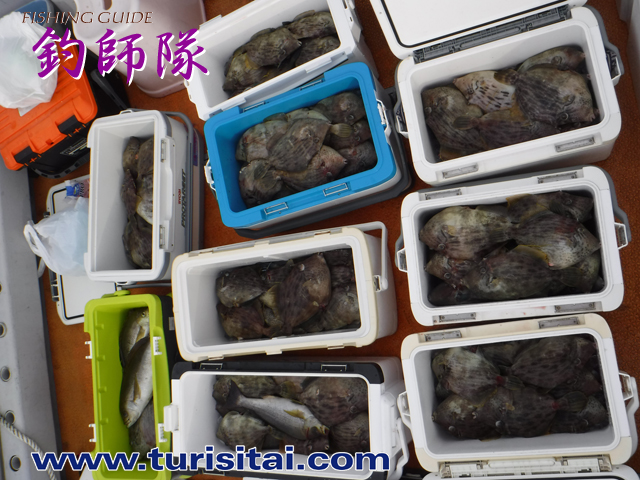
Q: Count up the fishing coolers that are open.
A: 9